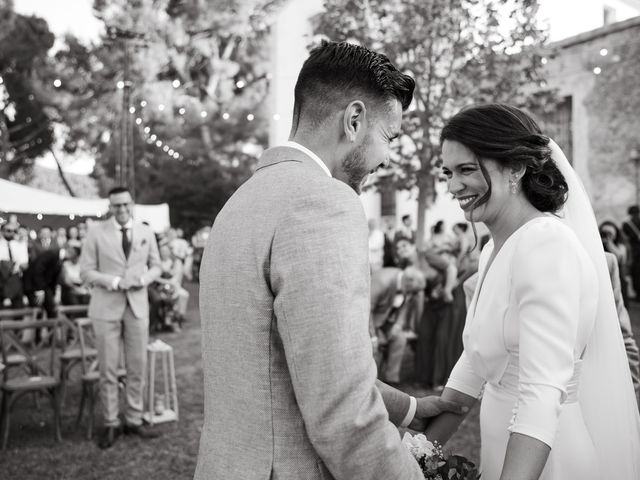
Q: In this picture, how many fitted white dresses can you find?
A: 1